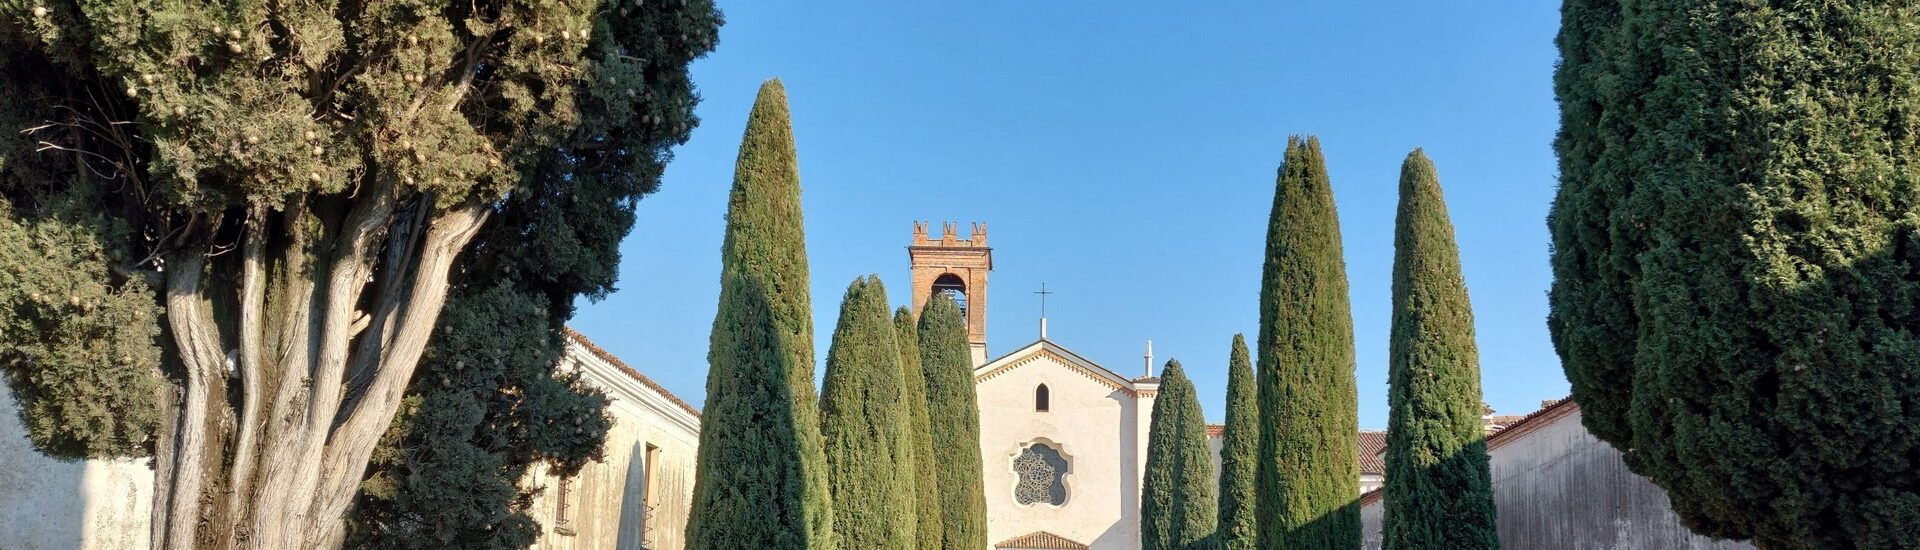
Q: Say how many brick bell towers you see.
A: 1